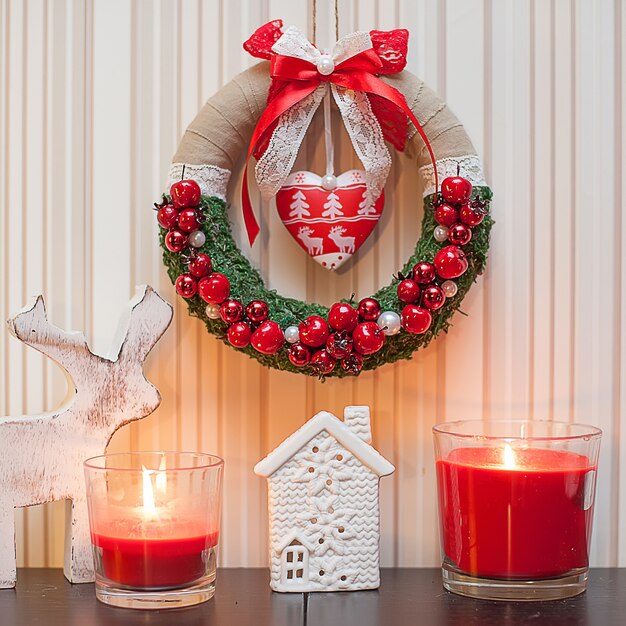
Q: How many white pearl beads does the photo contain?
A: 8